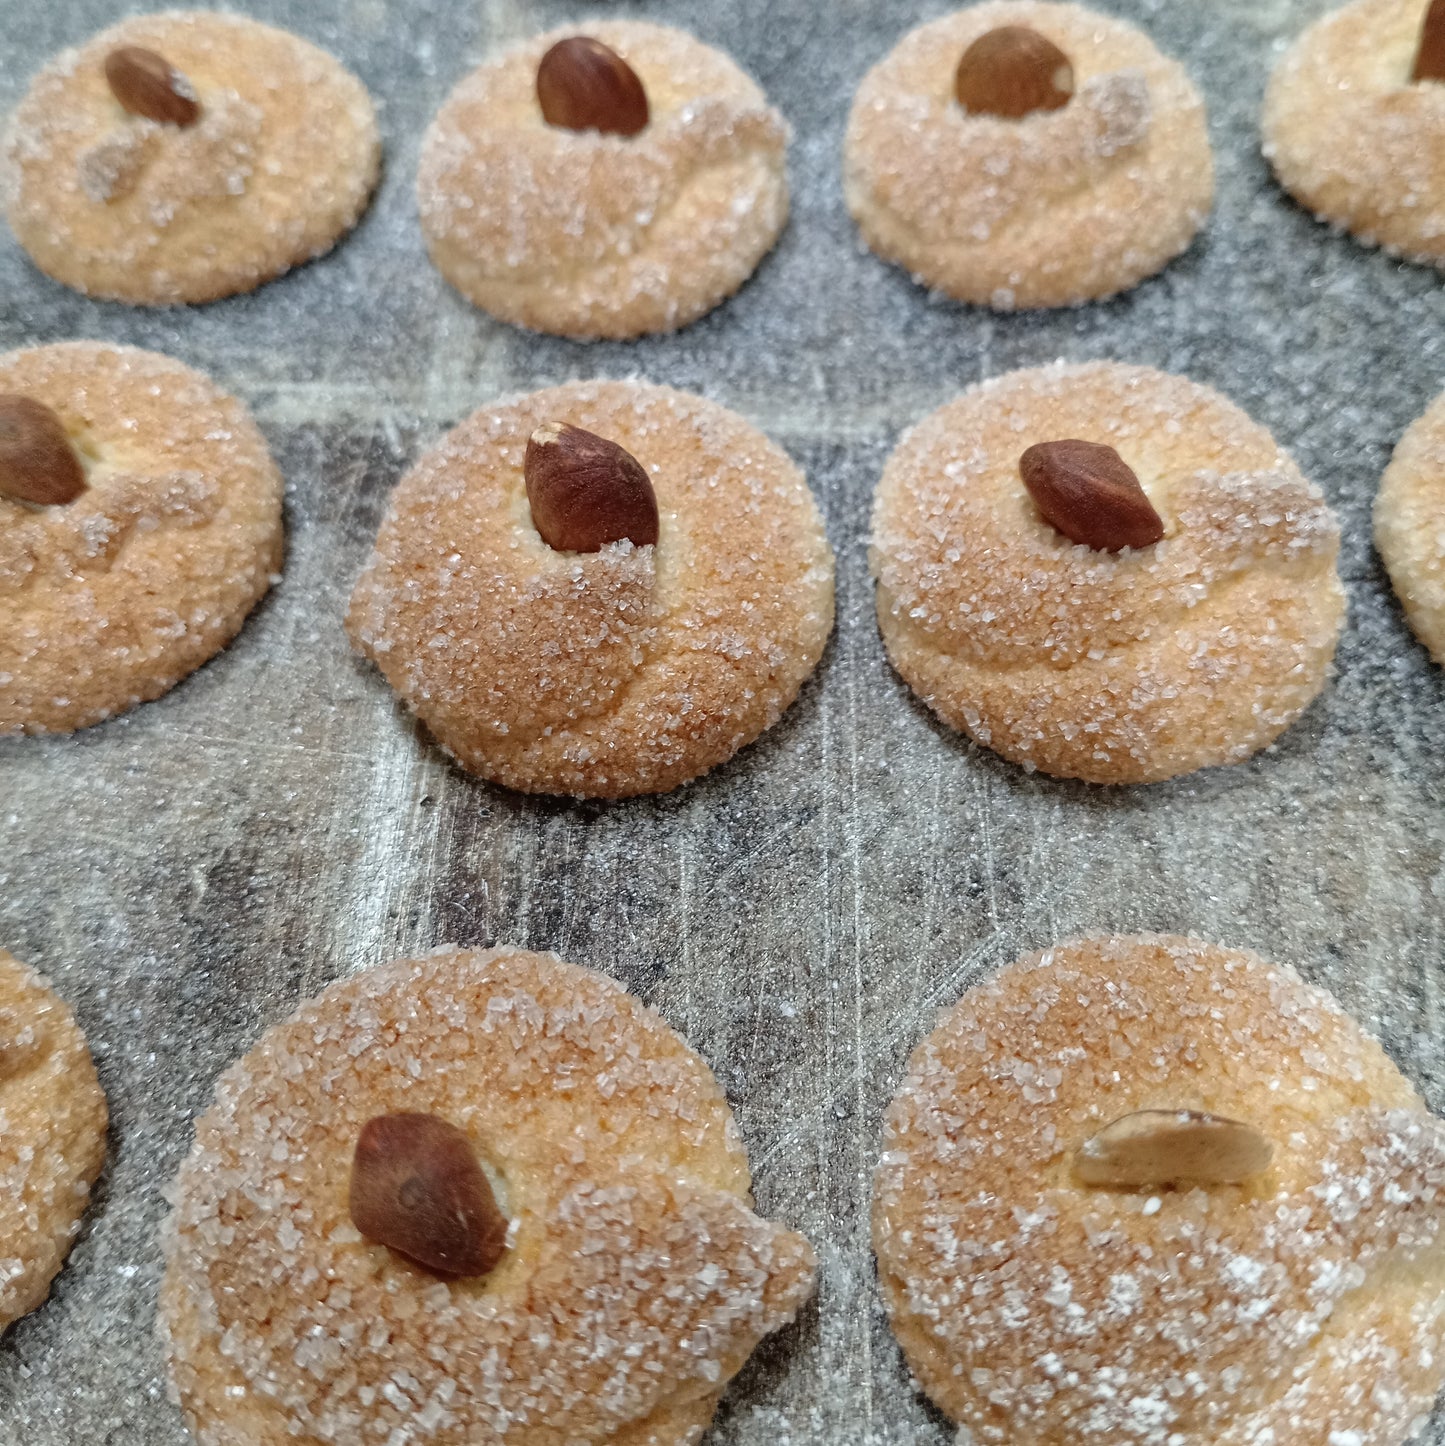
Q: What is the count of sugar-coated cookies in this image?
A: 11